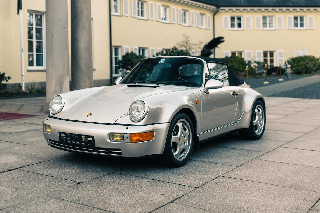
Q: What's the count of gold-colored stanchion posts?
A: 3